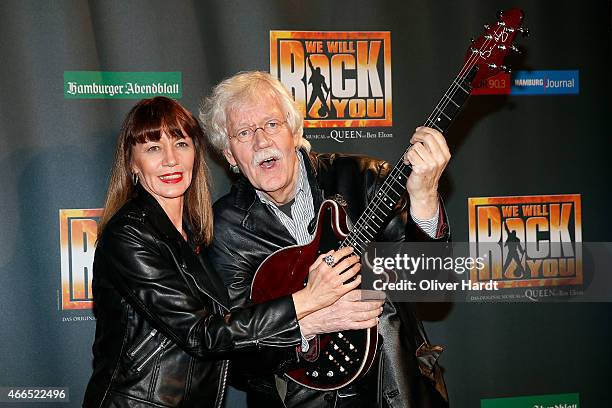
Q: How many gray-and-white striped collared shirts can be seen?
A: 1